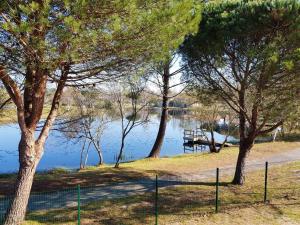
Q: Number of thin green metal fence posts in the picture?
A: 4